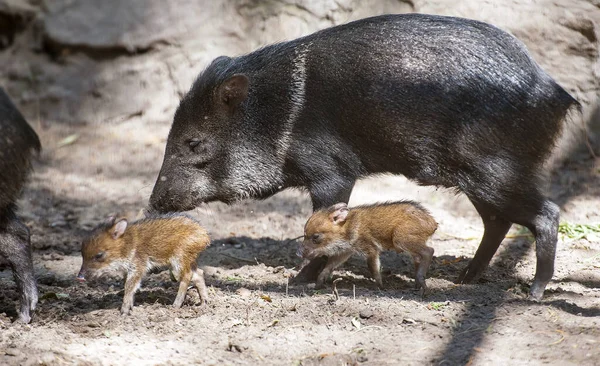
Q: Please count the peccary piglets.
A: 2